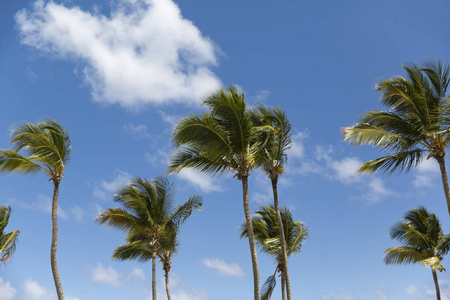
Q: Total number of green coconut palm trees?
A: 9